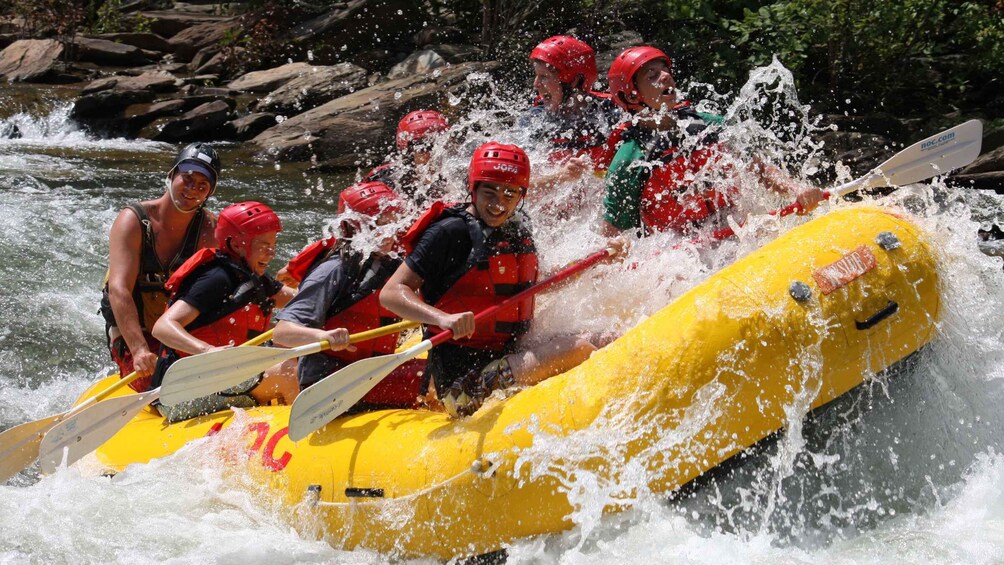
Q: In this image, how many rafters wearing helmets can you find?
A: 7